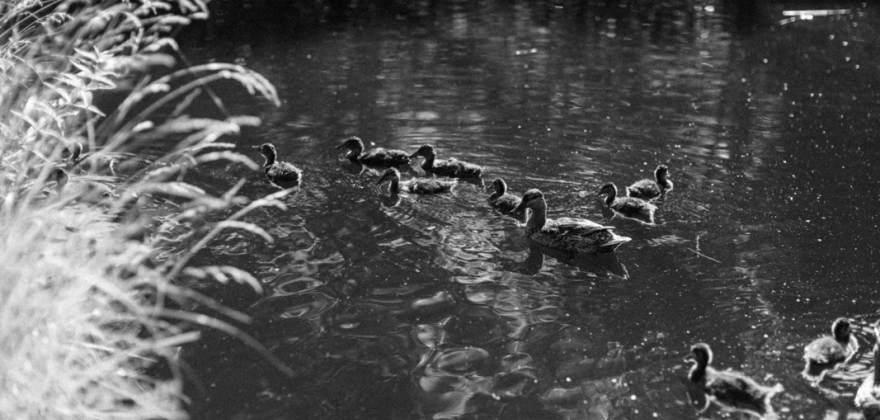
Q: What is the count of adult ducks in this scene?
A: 1